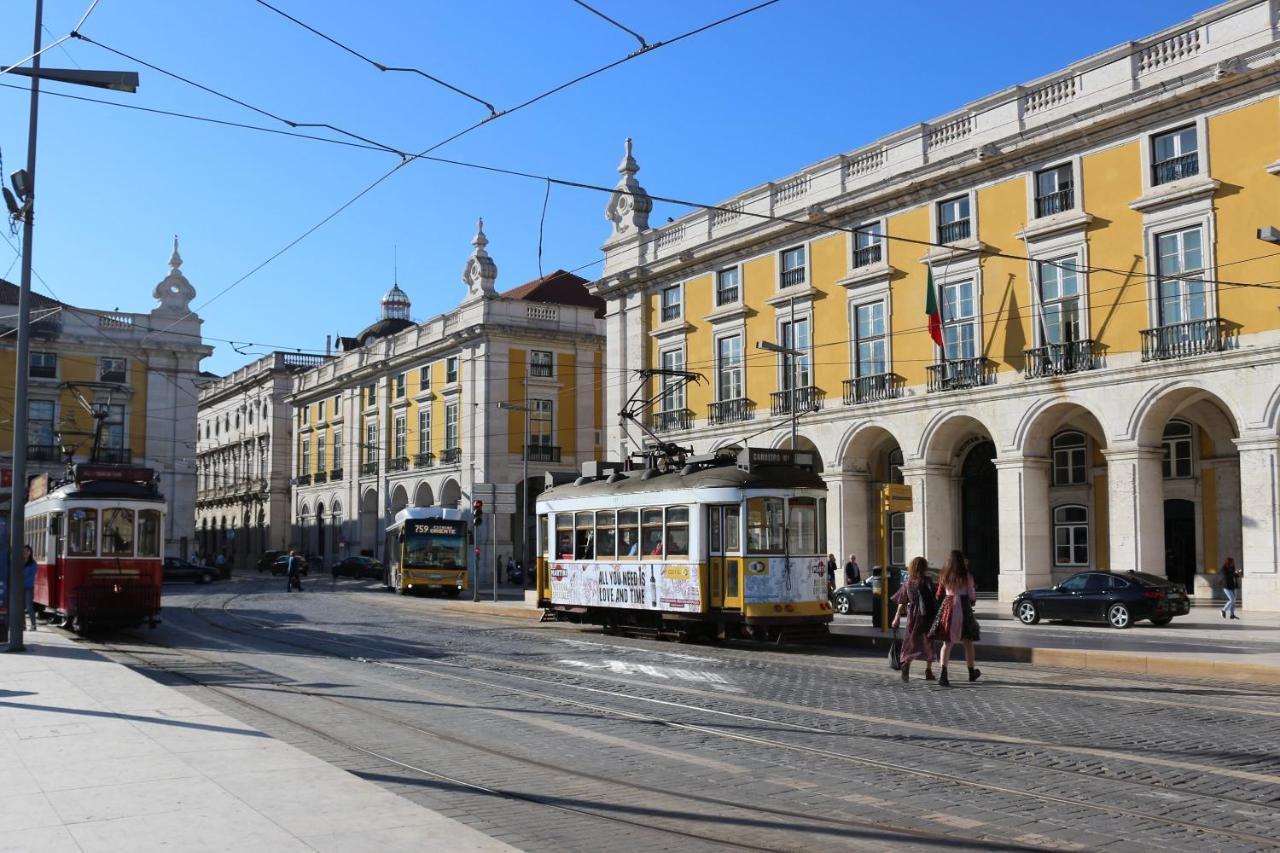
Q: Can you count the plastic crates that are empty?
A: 0